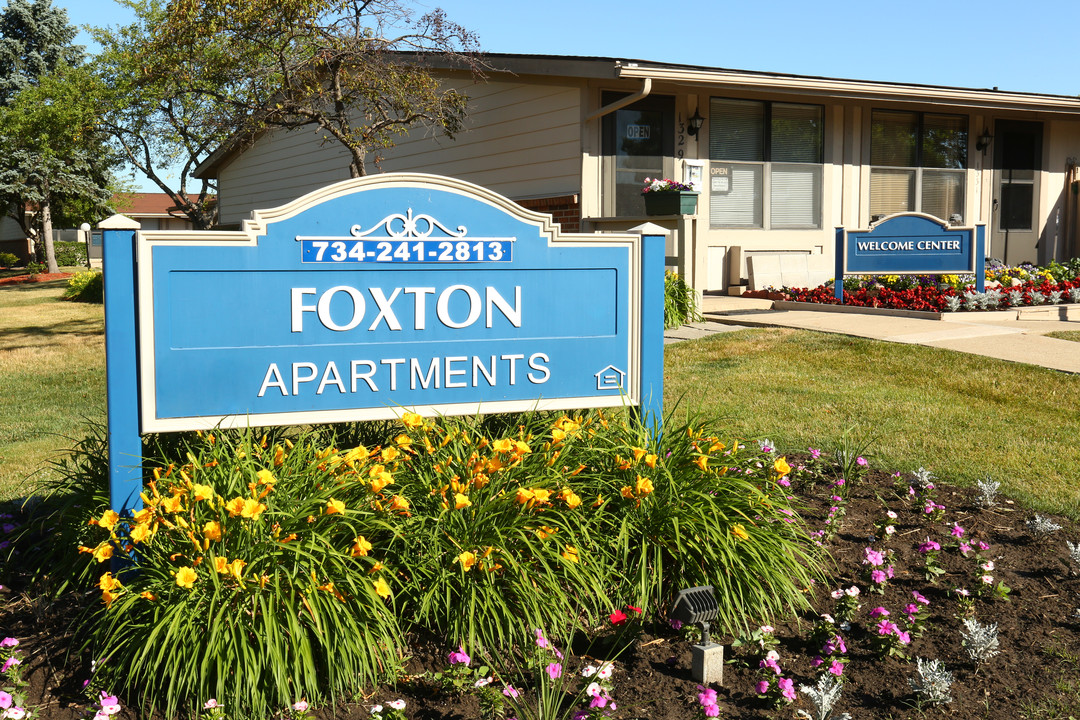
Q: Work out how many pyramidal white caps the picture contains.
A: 2